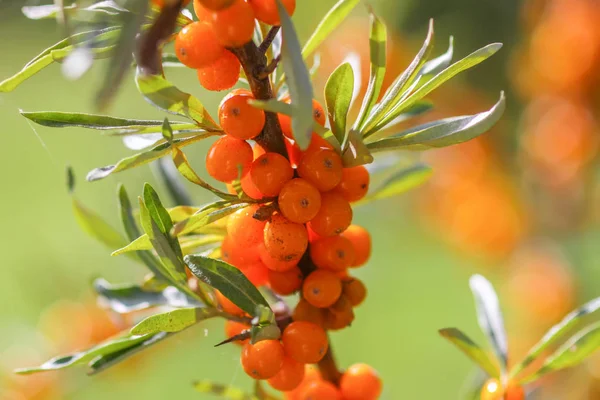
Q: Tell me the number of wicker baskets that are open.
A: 0